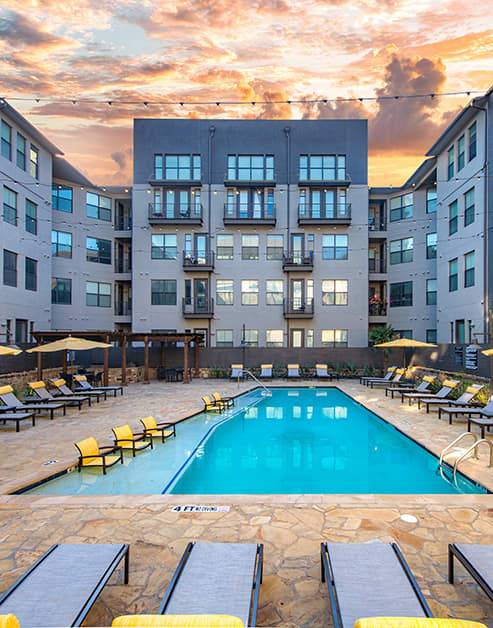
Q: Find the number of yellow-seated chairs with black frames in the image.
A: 5